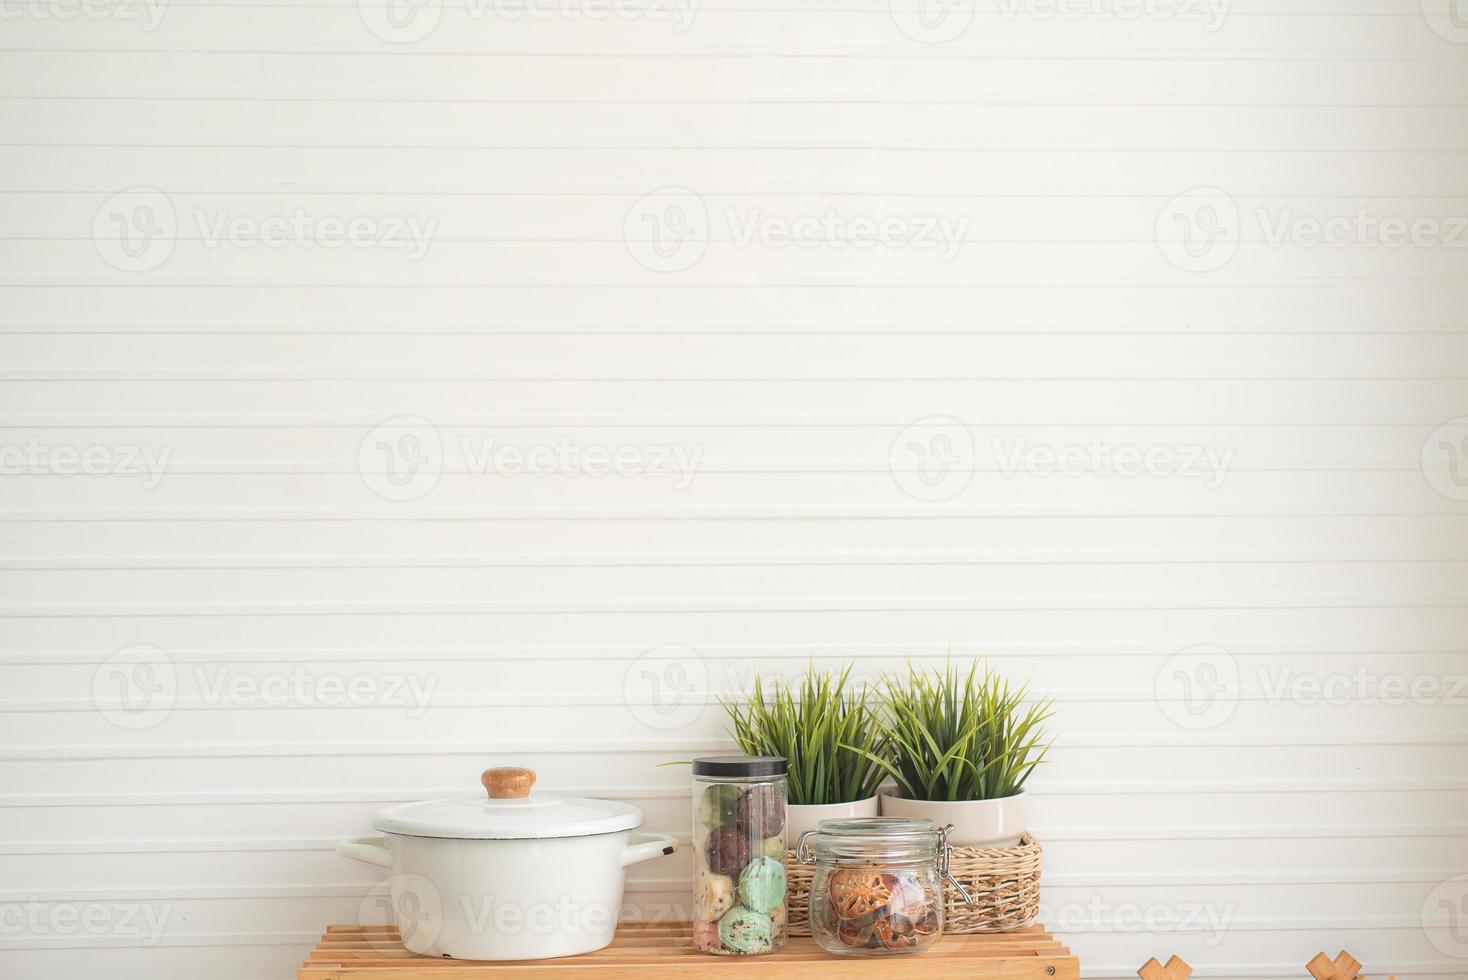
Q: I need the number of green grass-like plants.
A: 2